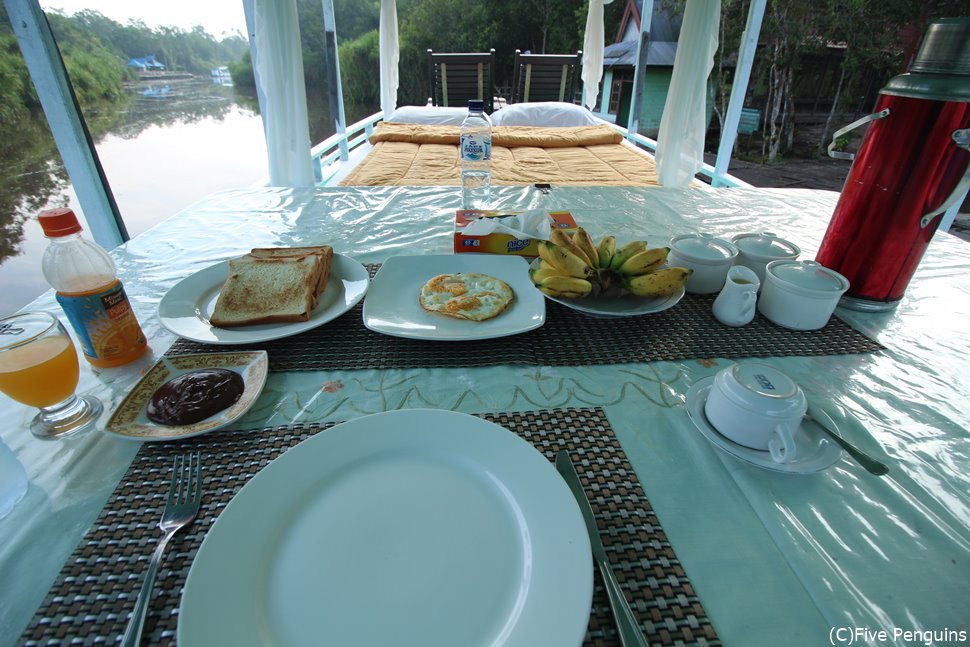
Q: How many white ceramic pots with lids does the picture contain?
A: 3